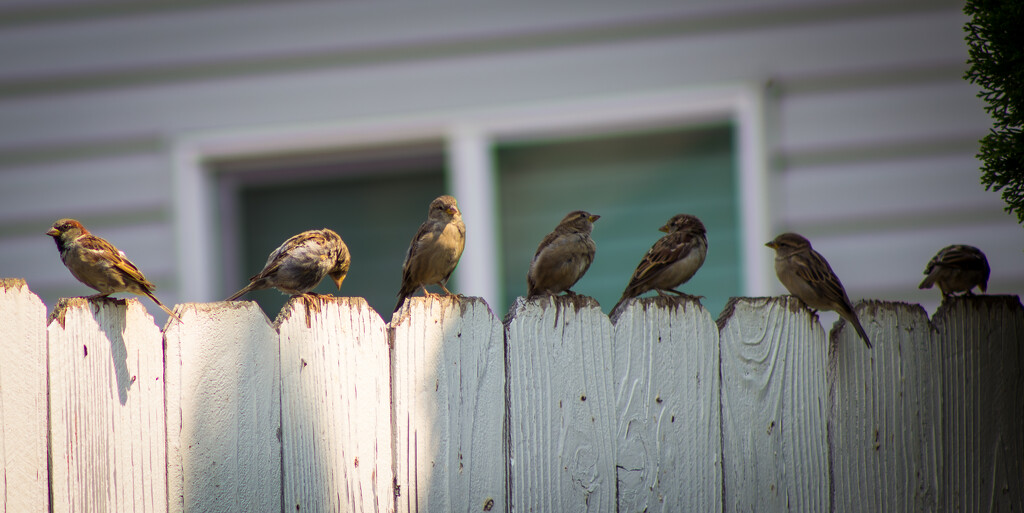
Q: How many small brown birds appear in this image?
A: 7